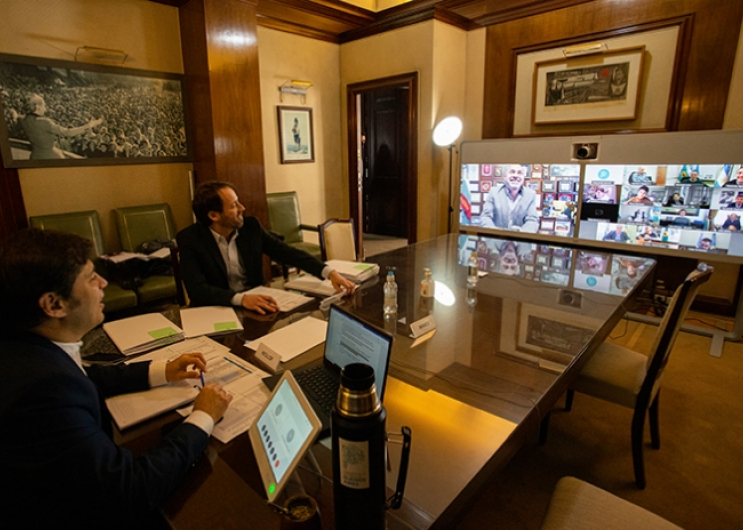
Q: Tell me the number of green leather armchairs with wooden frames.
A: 3